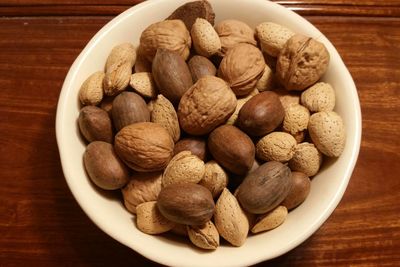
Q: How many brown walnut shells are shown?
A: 7